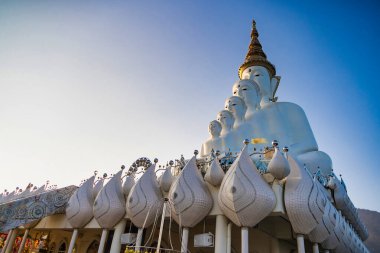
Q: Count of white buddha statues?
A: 5